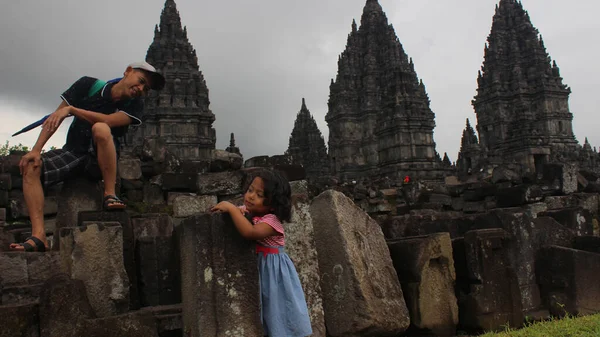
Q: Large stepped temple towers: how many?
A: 3